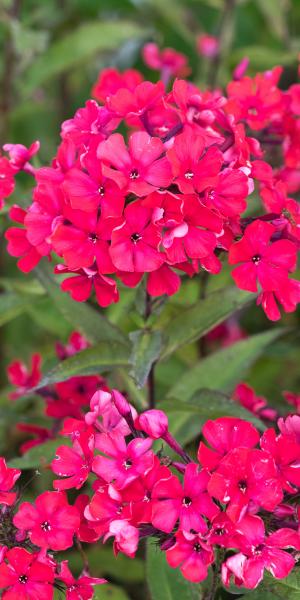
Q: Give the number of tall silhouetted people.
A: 0